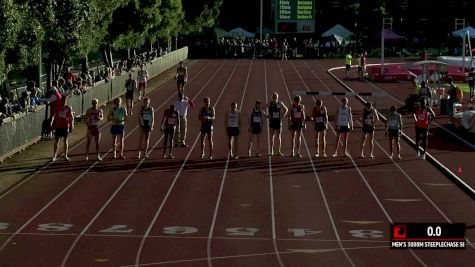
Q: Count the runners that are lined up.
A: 15